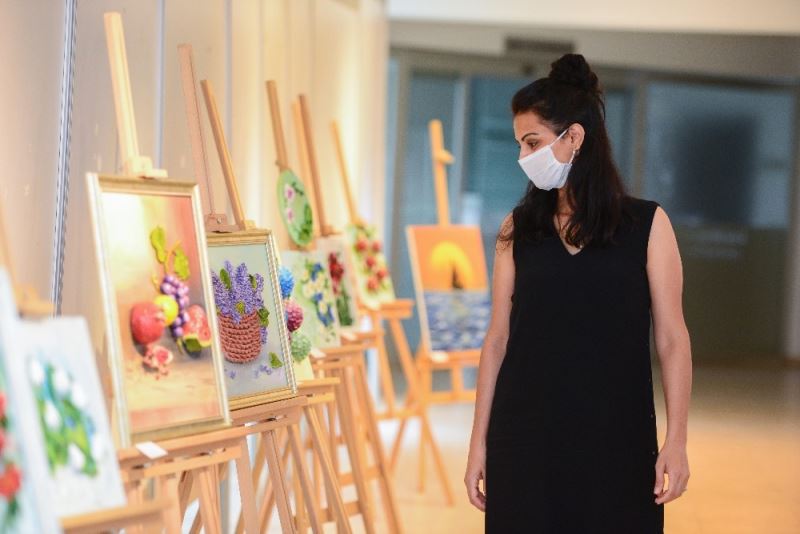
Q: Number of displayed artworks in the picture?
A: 10